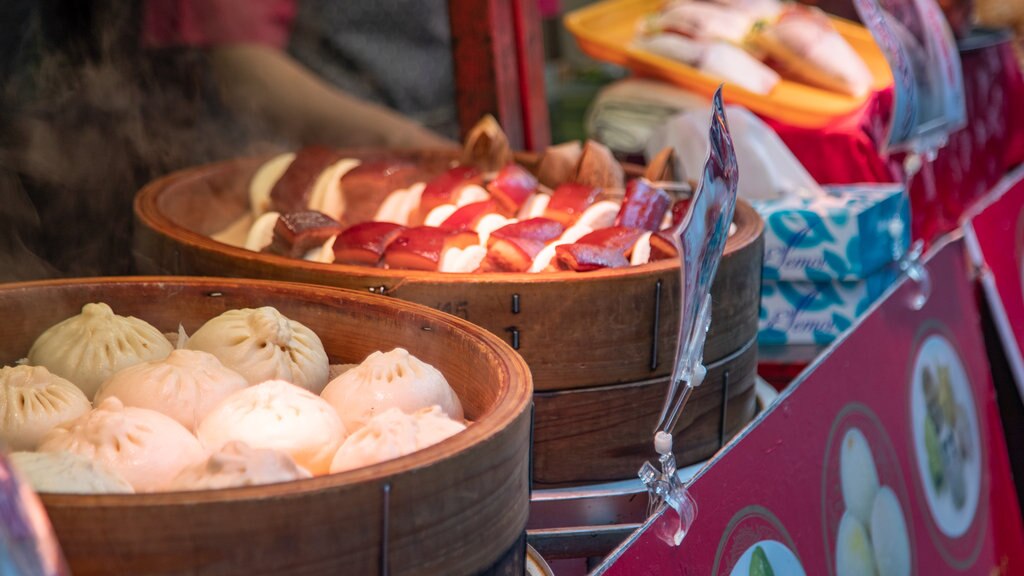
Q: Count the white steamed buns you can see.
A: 10